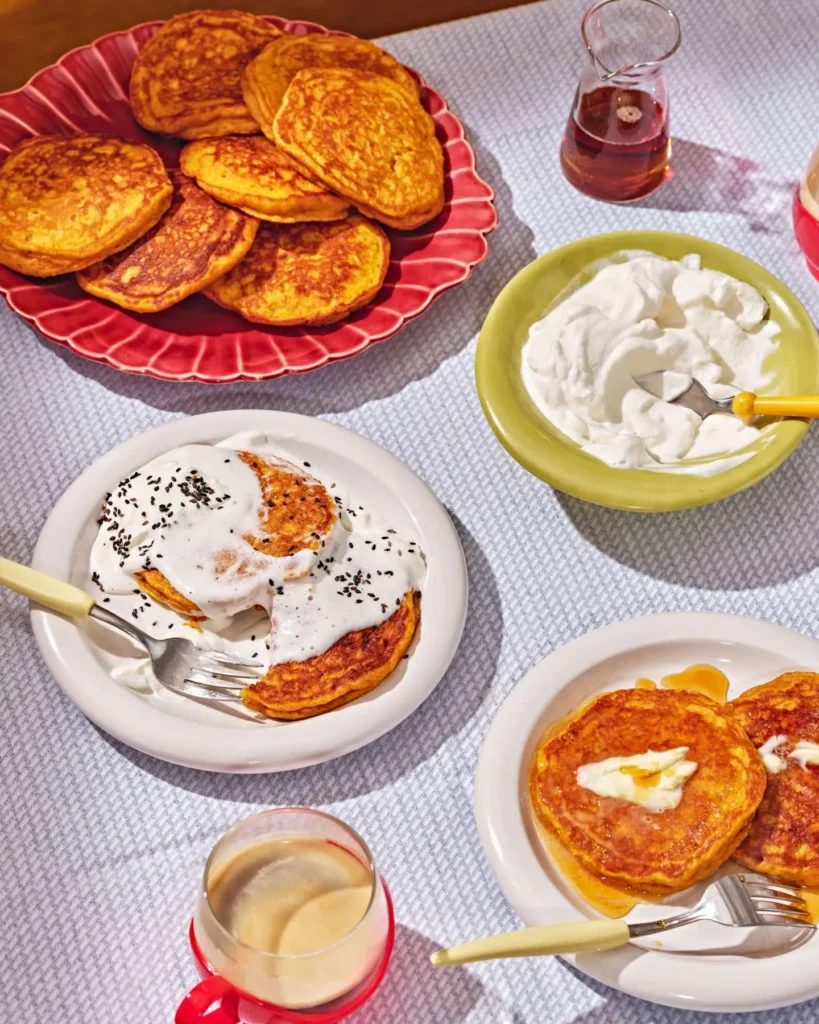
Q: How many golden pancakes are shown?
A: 11